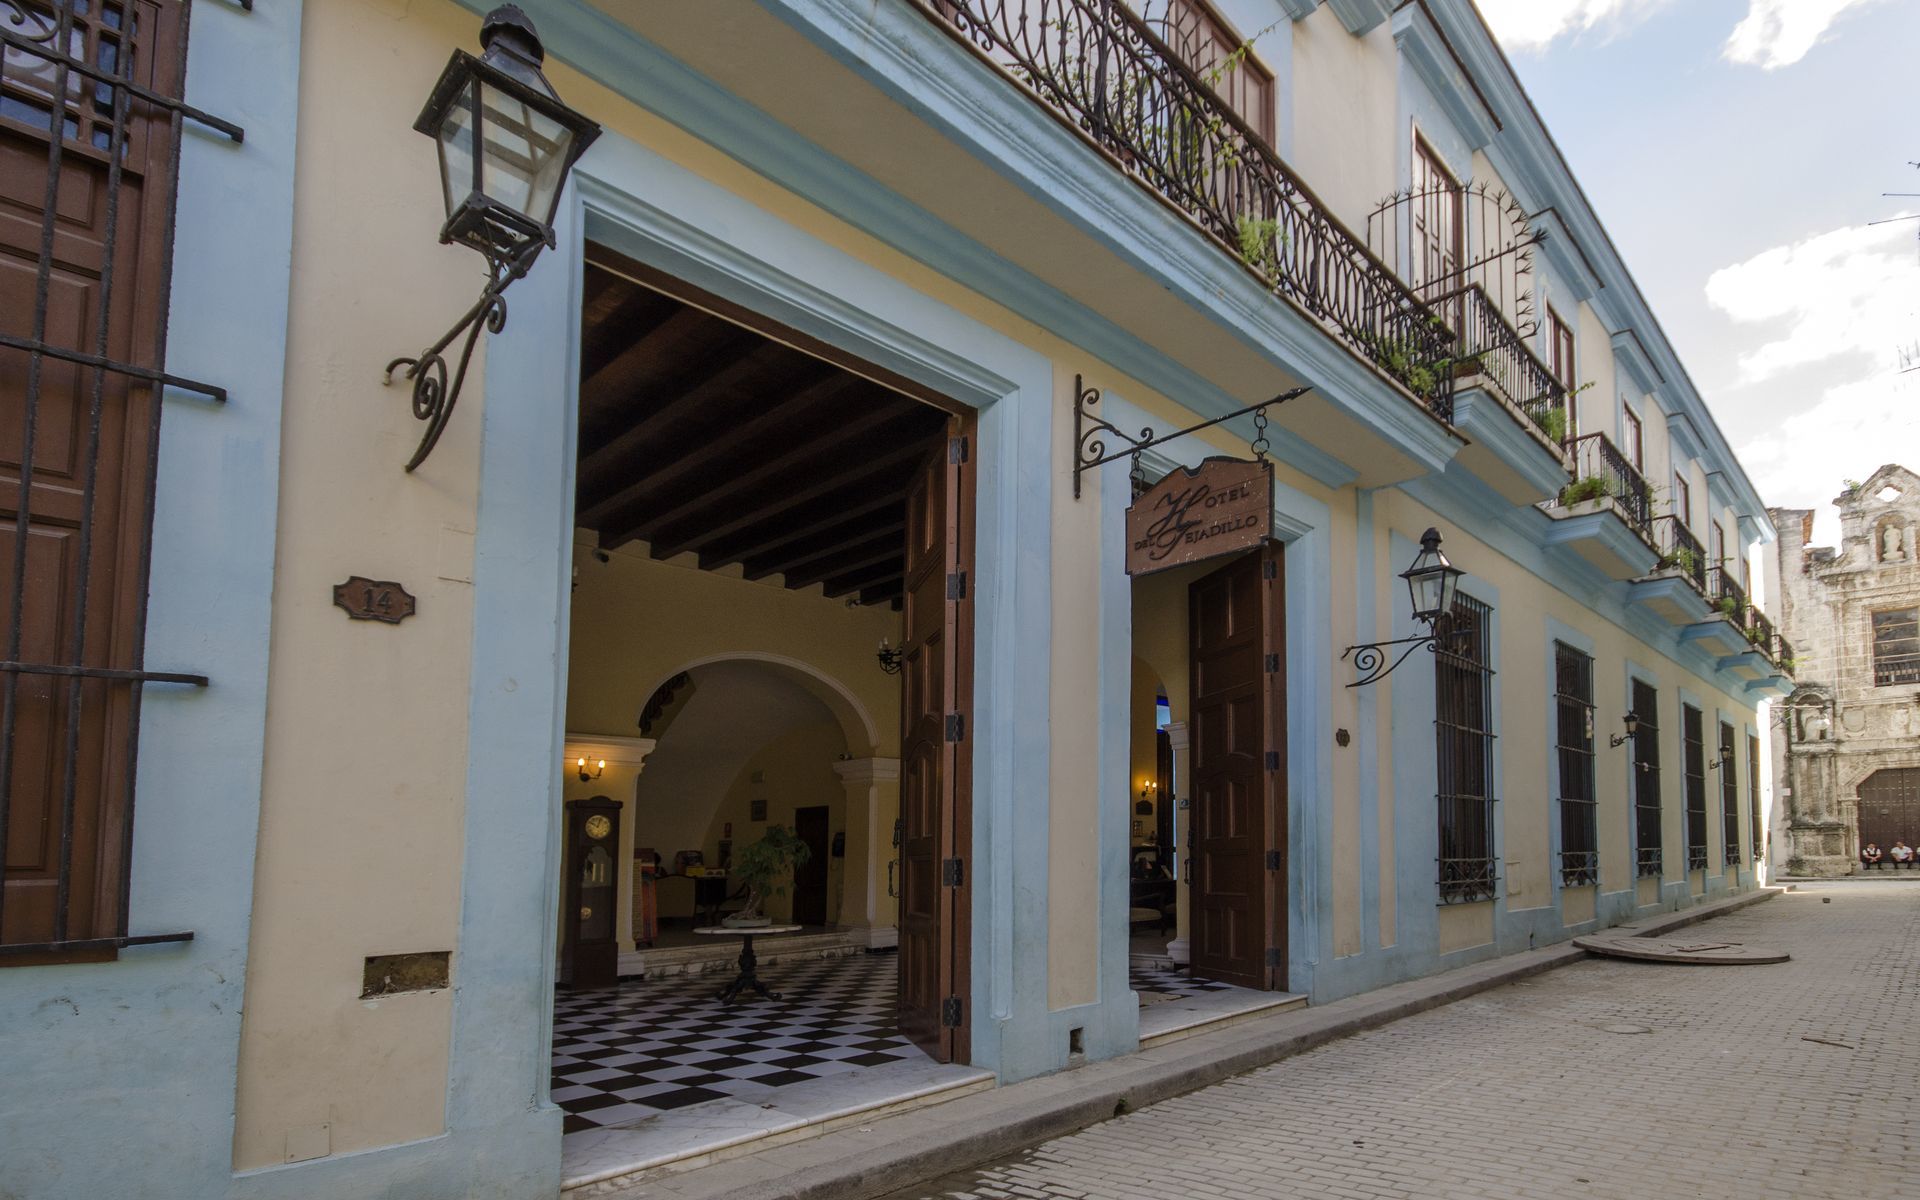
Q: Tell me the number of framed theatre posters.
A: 0